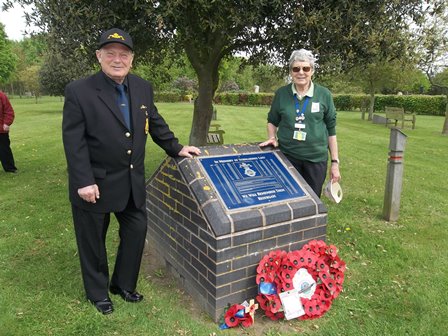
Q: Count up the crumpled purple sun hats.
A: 0